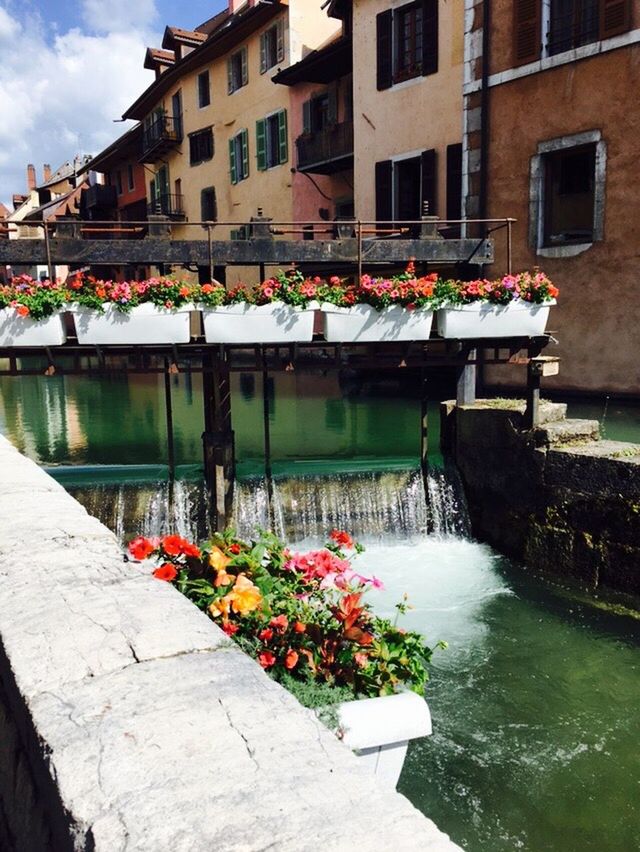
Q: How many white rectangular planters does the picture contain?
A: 6